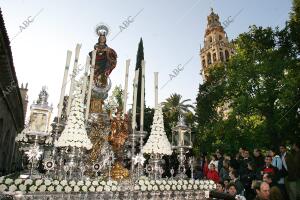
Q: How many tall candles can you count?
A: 8